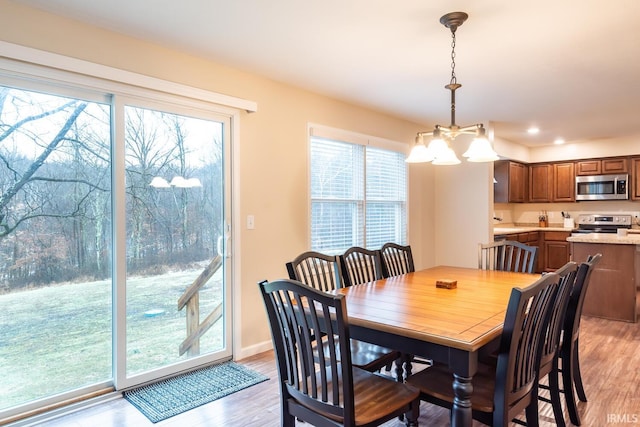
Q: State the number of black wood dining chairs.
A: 8